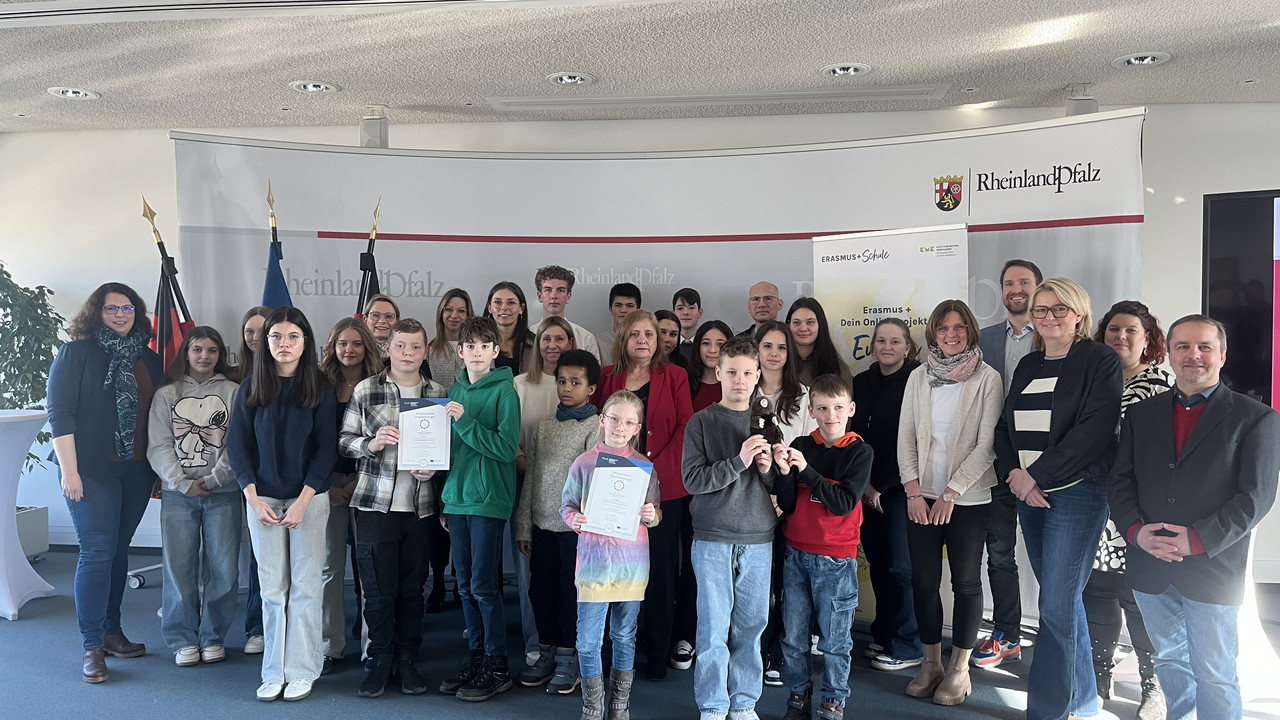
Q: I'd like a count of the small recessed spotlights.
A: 5